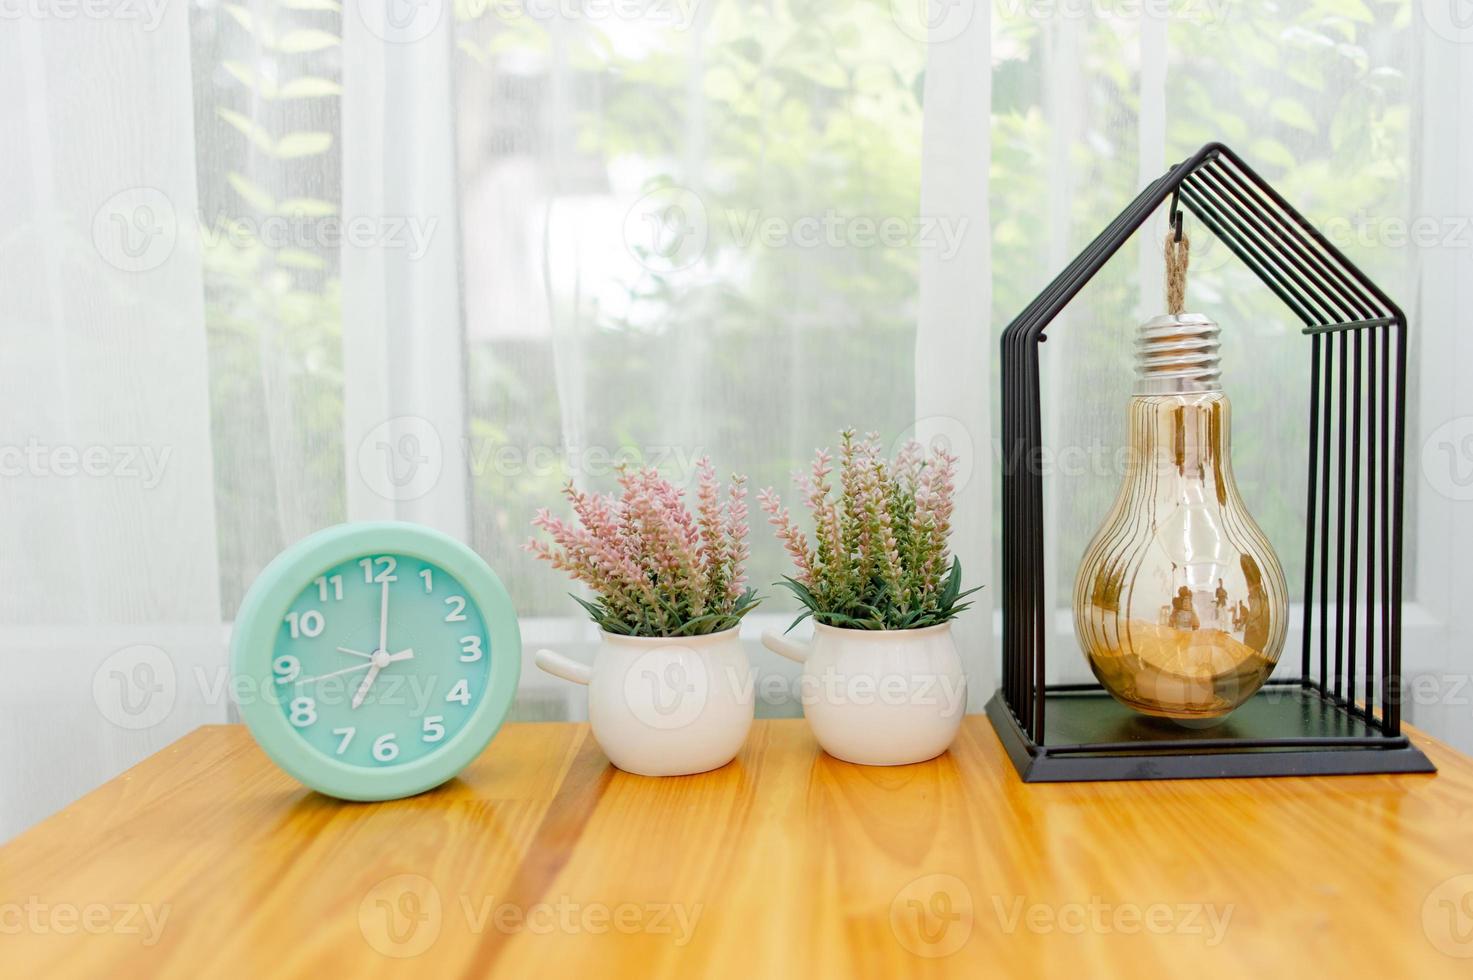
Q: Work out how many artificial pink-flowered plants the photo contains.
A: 2